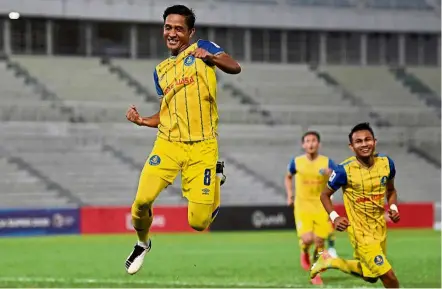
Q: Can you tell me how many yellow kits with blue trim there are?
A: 3